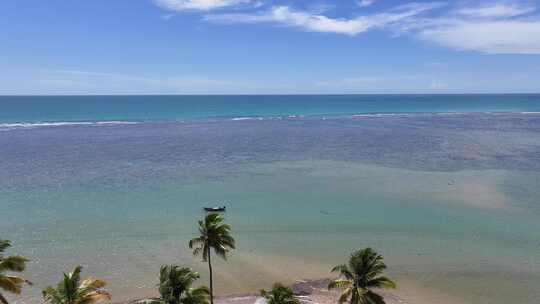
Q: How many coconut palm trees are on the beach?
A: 6